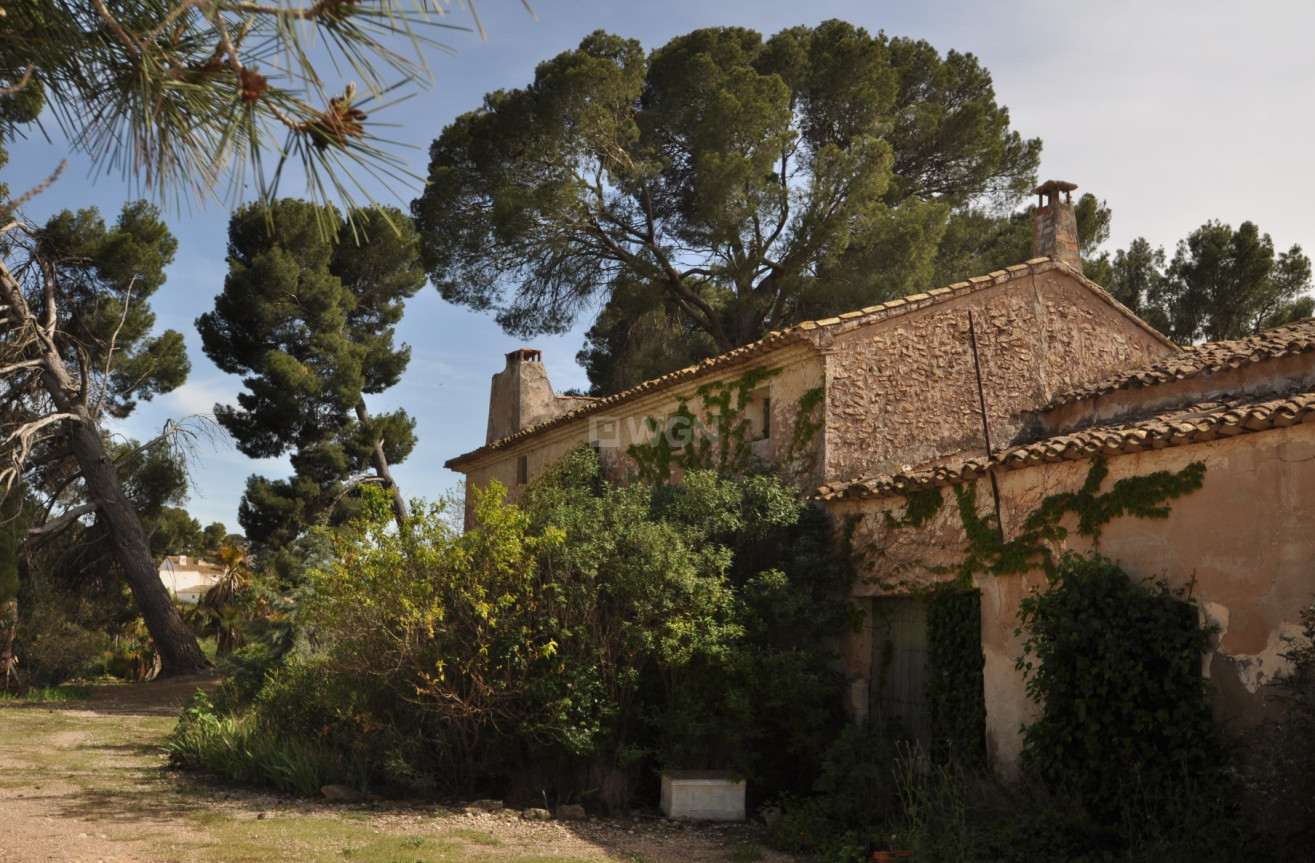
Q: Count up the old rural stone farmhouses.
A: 1